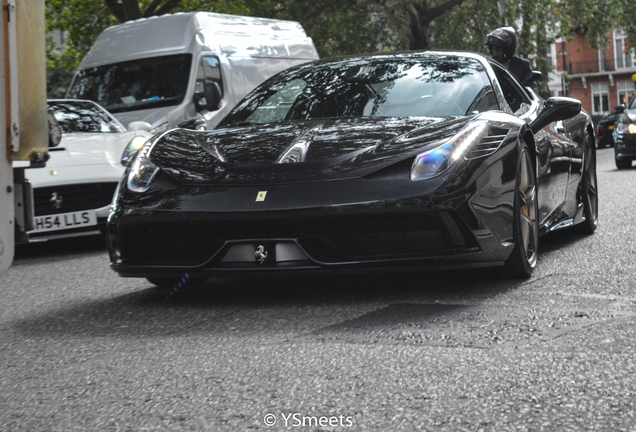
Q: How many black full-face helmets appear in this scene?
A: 1